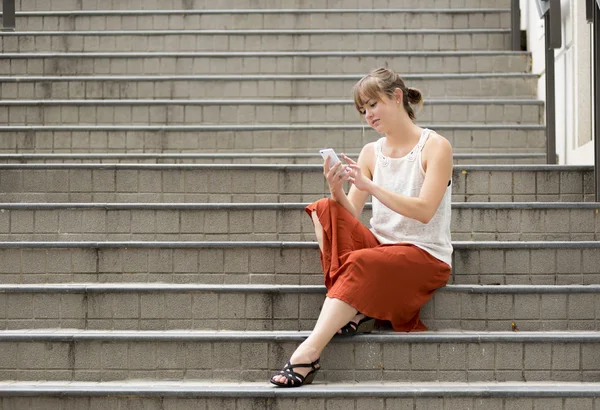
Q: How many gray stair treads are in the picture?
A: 13